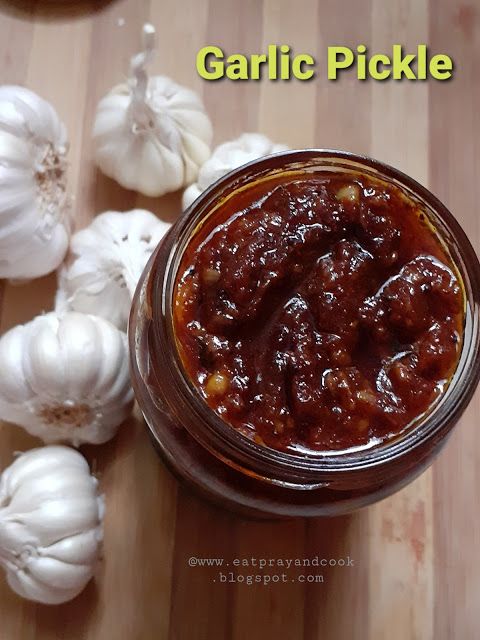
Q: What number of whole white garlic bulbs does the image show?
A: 6